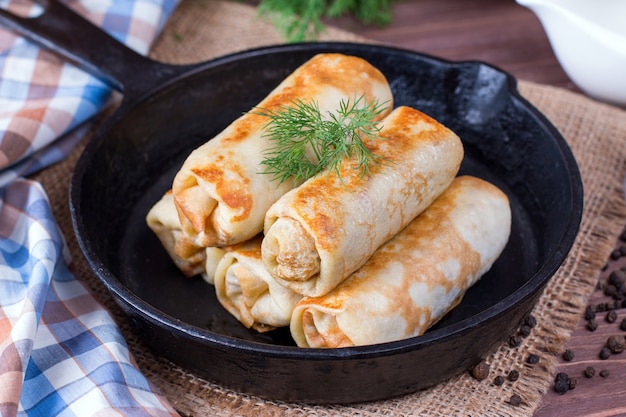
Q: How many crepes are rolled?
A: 5